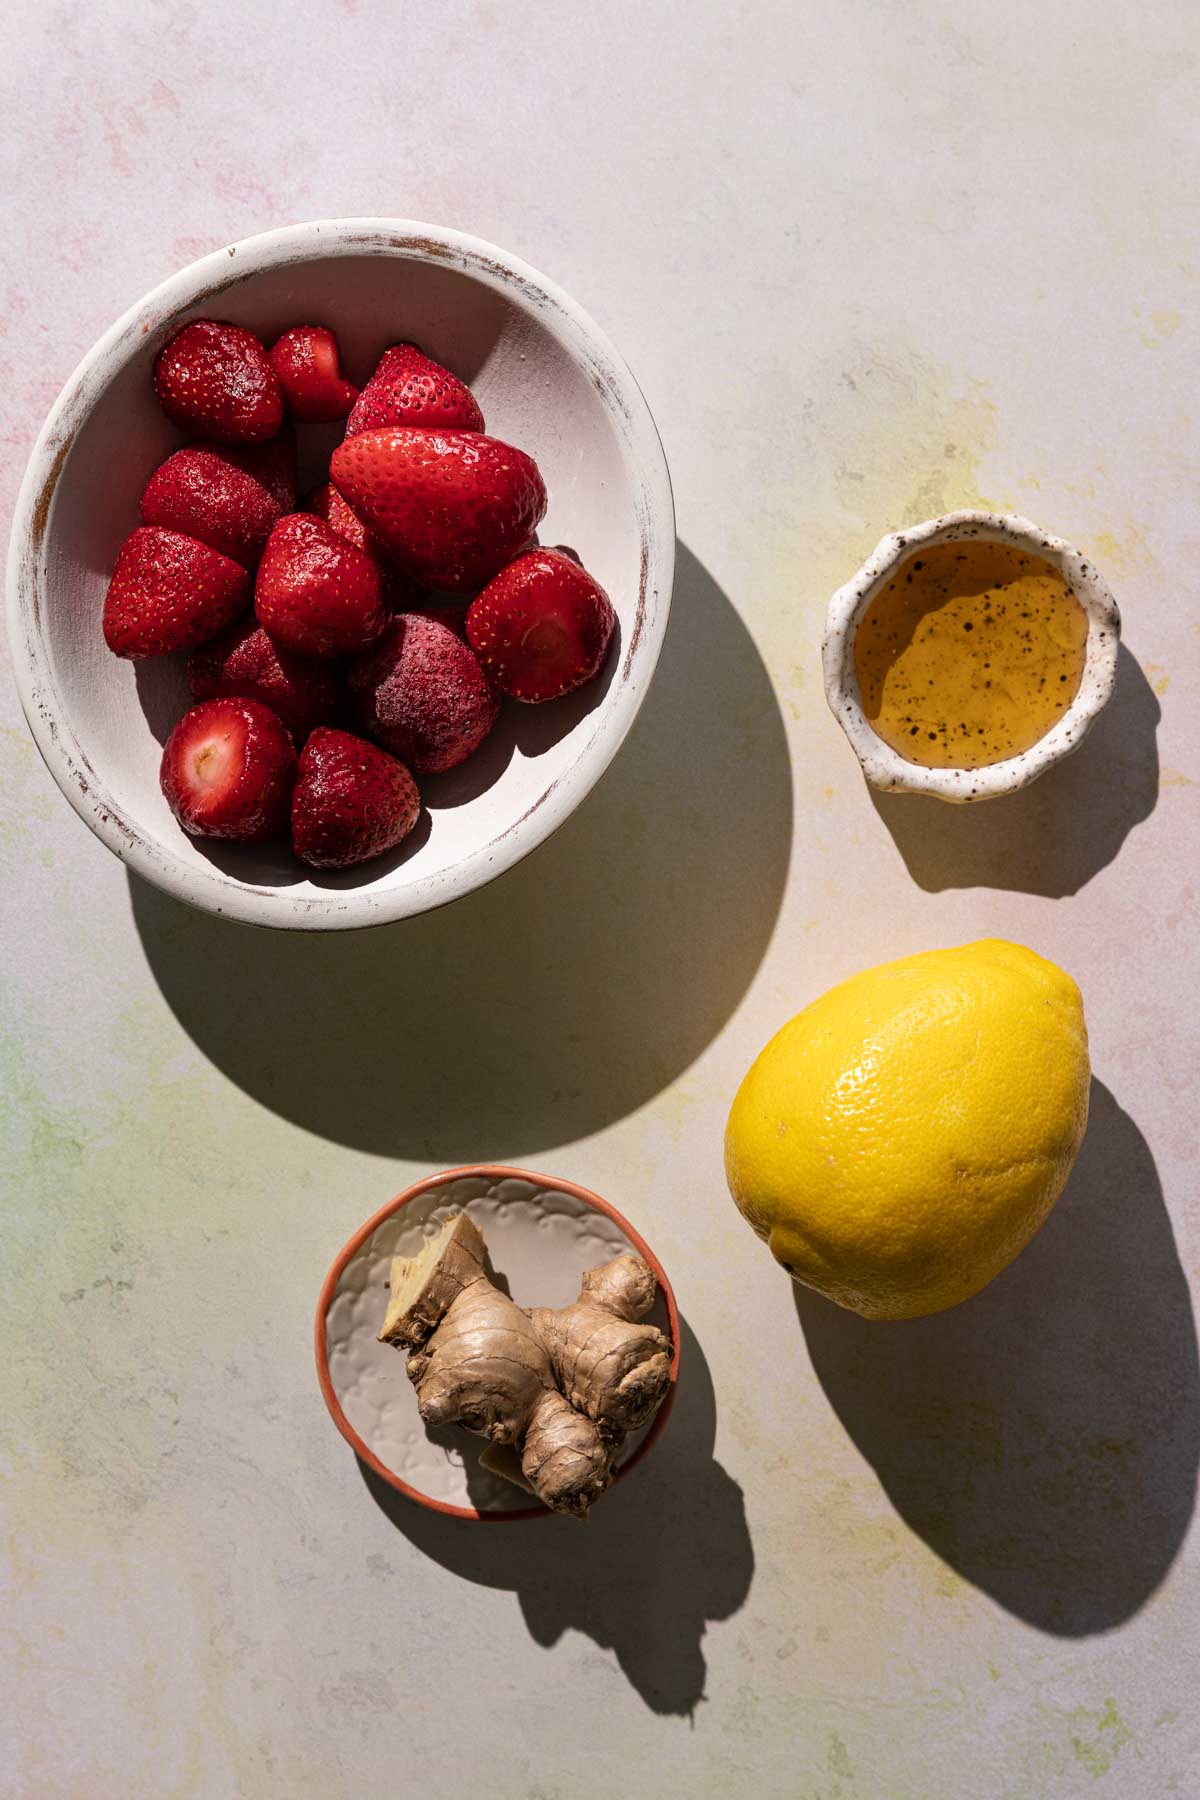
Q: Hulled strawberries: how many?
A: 13